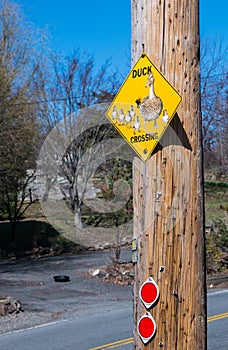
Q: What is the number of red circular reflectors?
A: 2